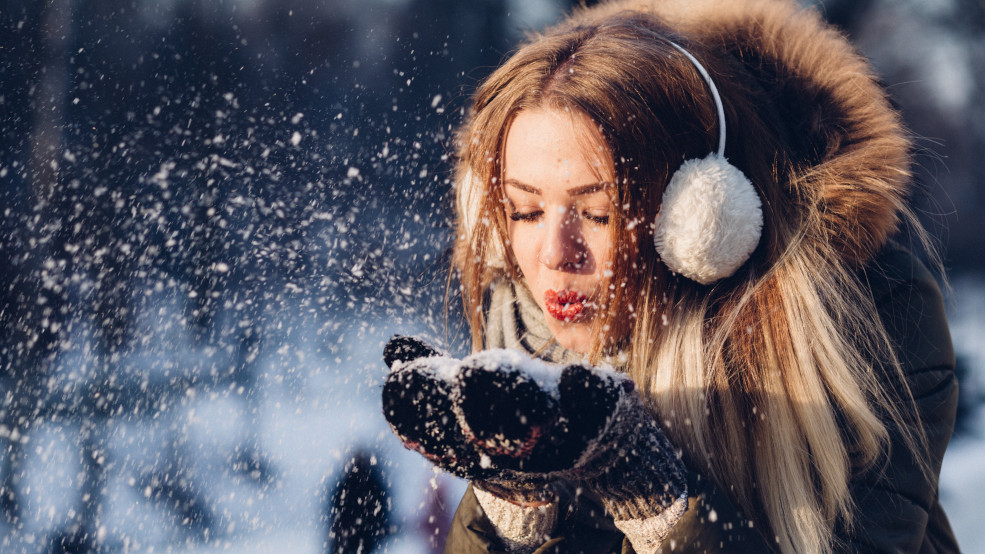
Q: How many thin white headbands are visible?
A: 1